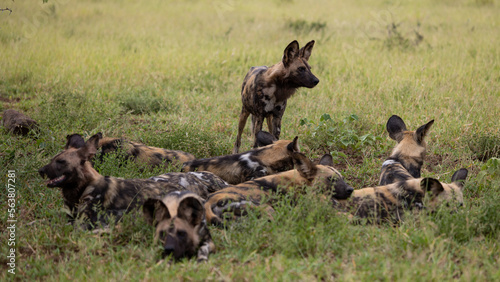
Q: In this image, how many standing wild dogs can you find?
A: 1